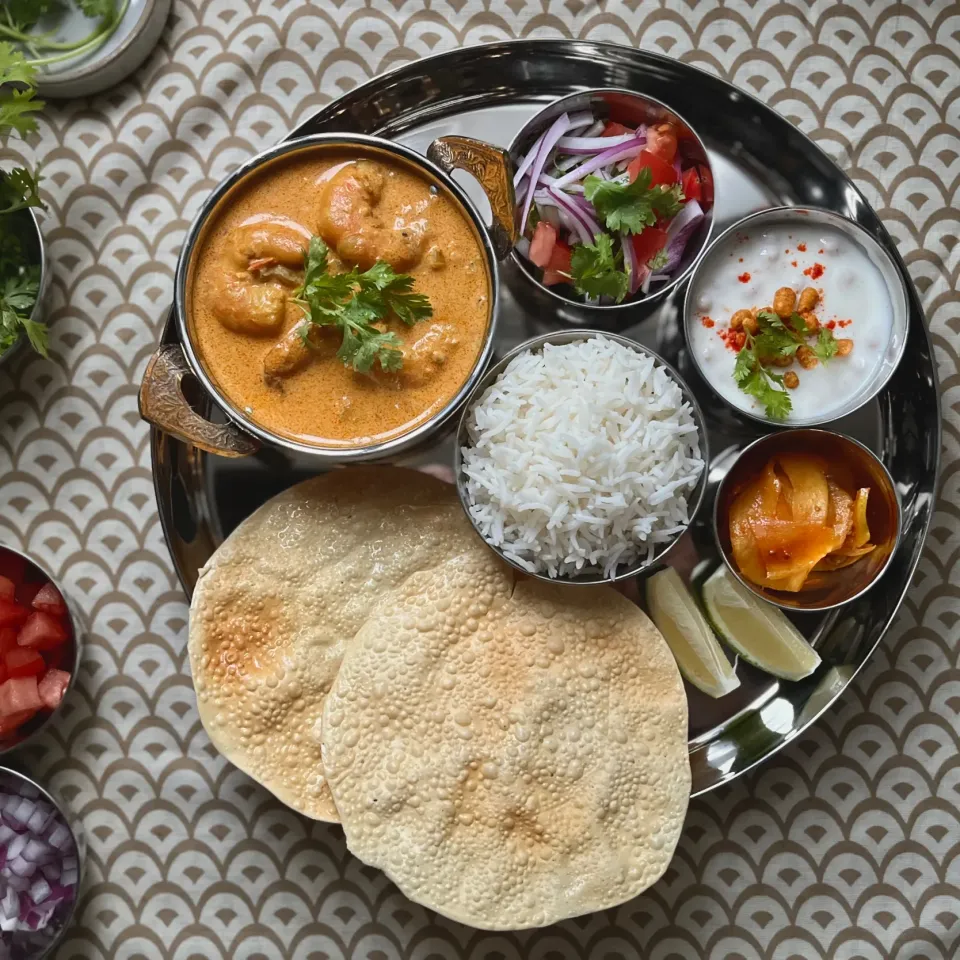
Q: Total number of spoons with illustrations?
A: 0